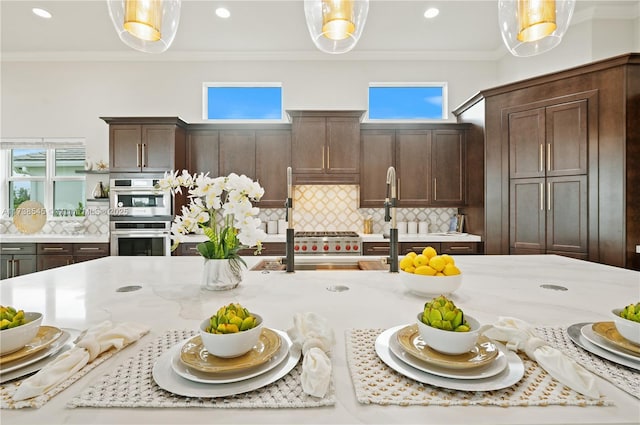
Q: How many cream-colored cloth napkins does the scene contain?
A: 3